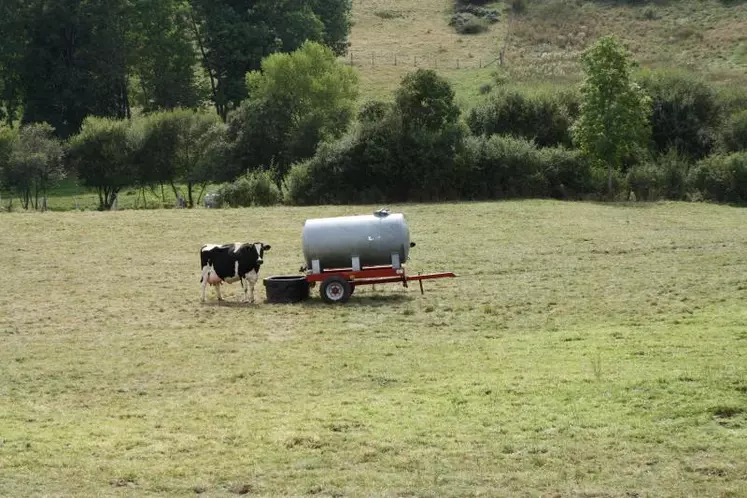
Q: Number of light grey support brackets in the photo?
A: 3